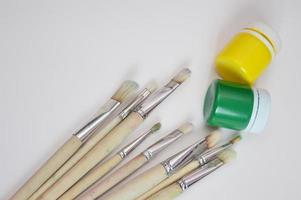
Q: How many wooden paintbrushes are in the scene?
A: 8